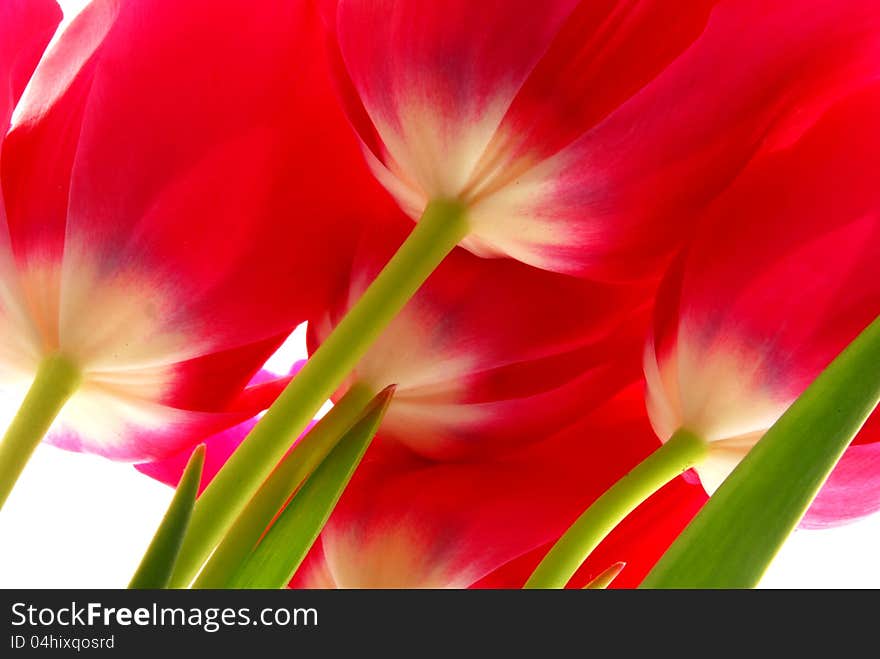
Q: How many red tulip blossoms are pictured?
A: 5